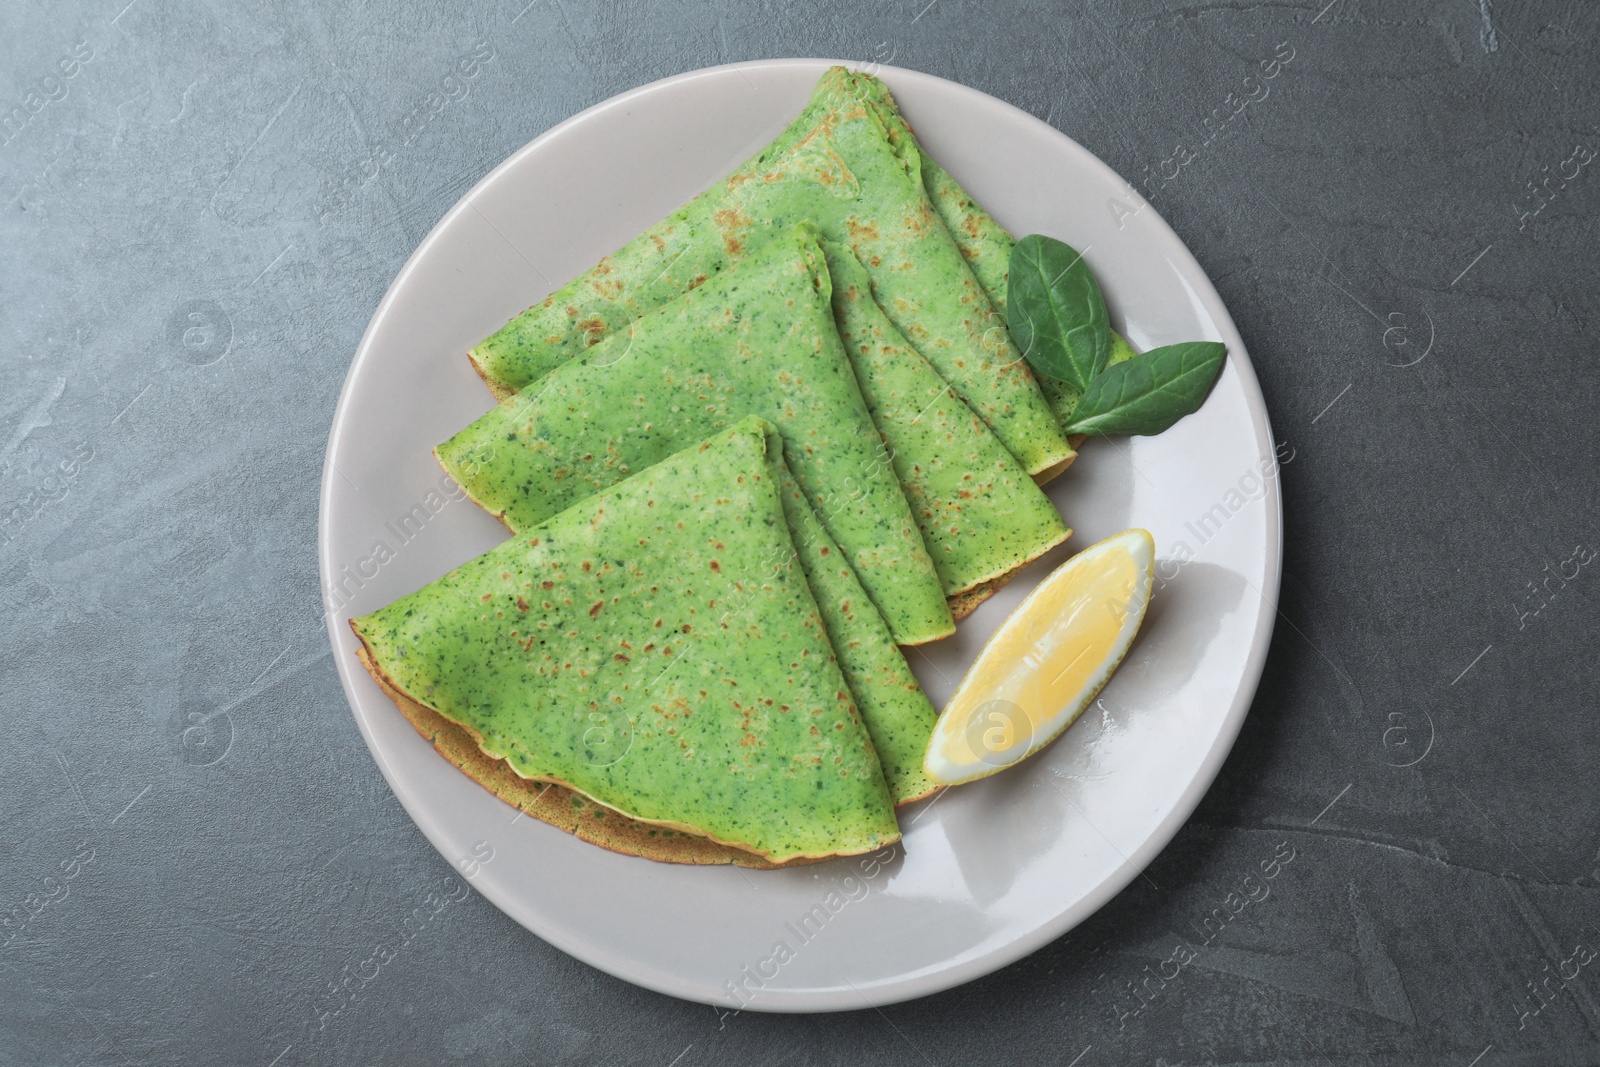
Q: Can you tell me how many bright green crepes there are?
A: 3